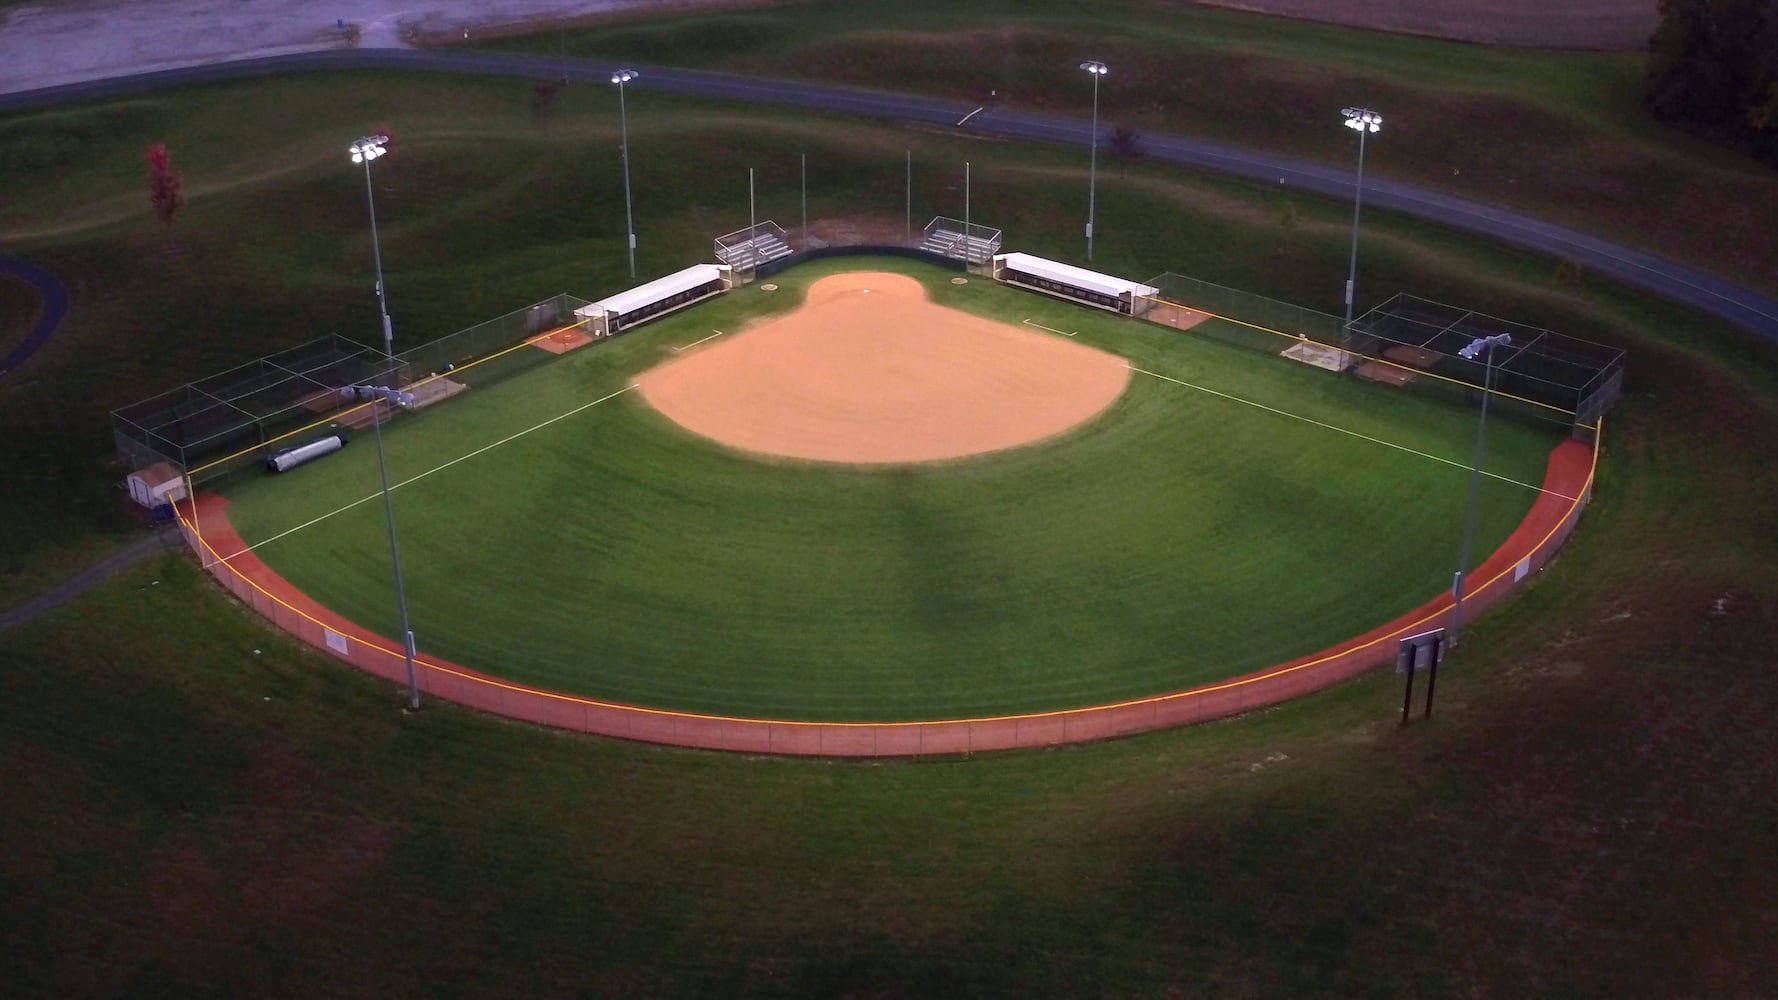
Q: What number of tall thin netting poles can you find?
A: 4